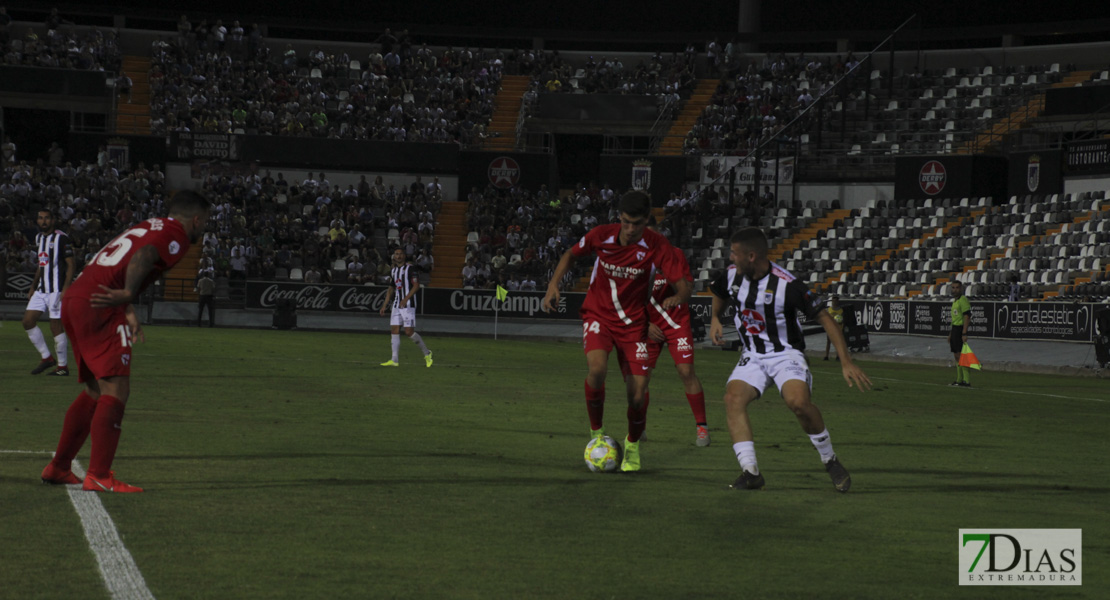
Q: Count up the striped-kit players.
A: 3